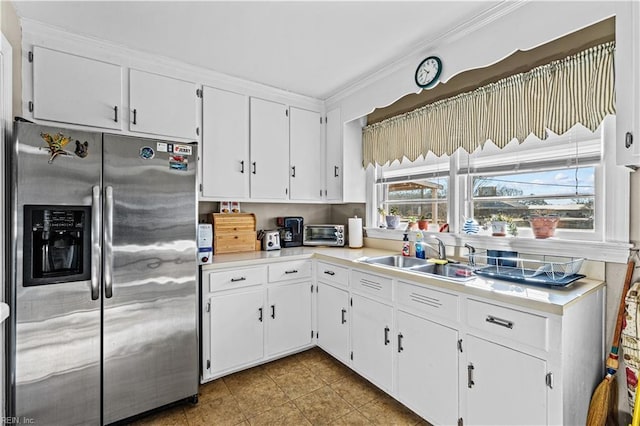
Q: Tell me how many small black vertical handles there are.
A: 12